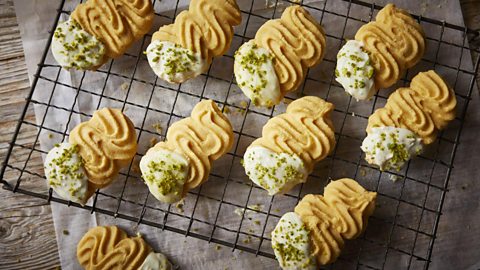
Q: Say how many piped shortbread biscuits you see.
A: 10